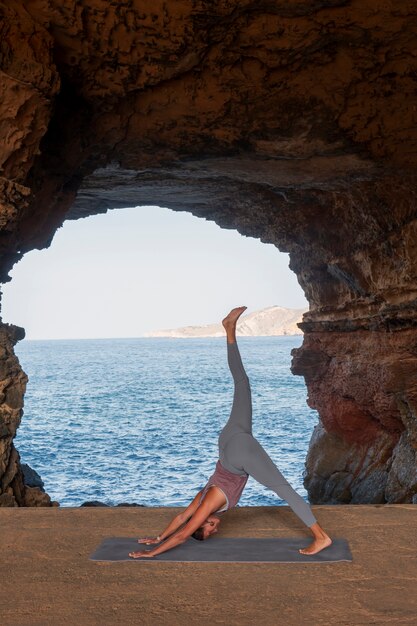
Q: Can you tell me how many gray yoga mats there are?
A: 1